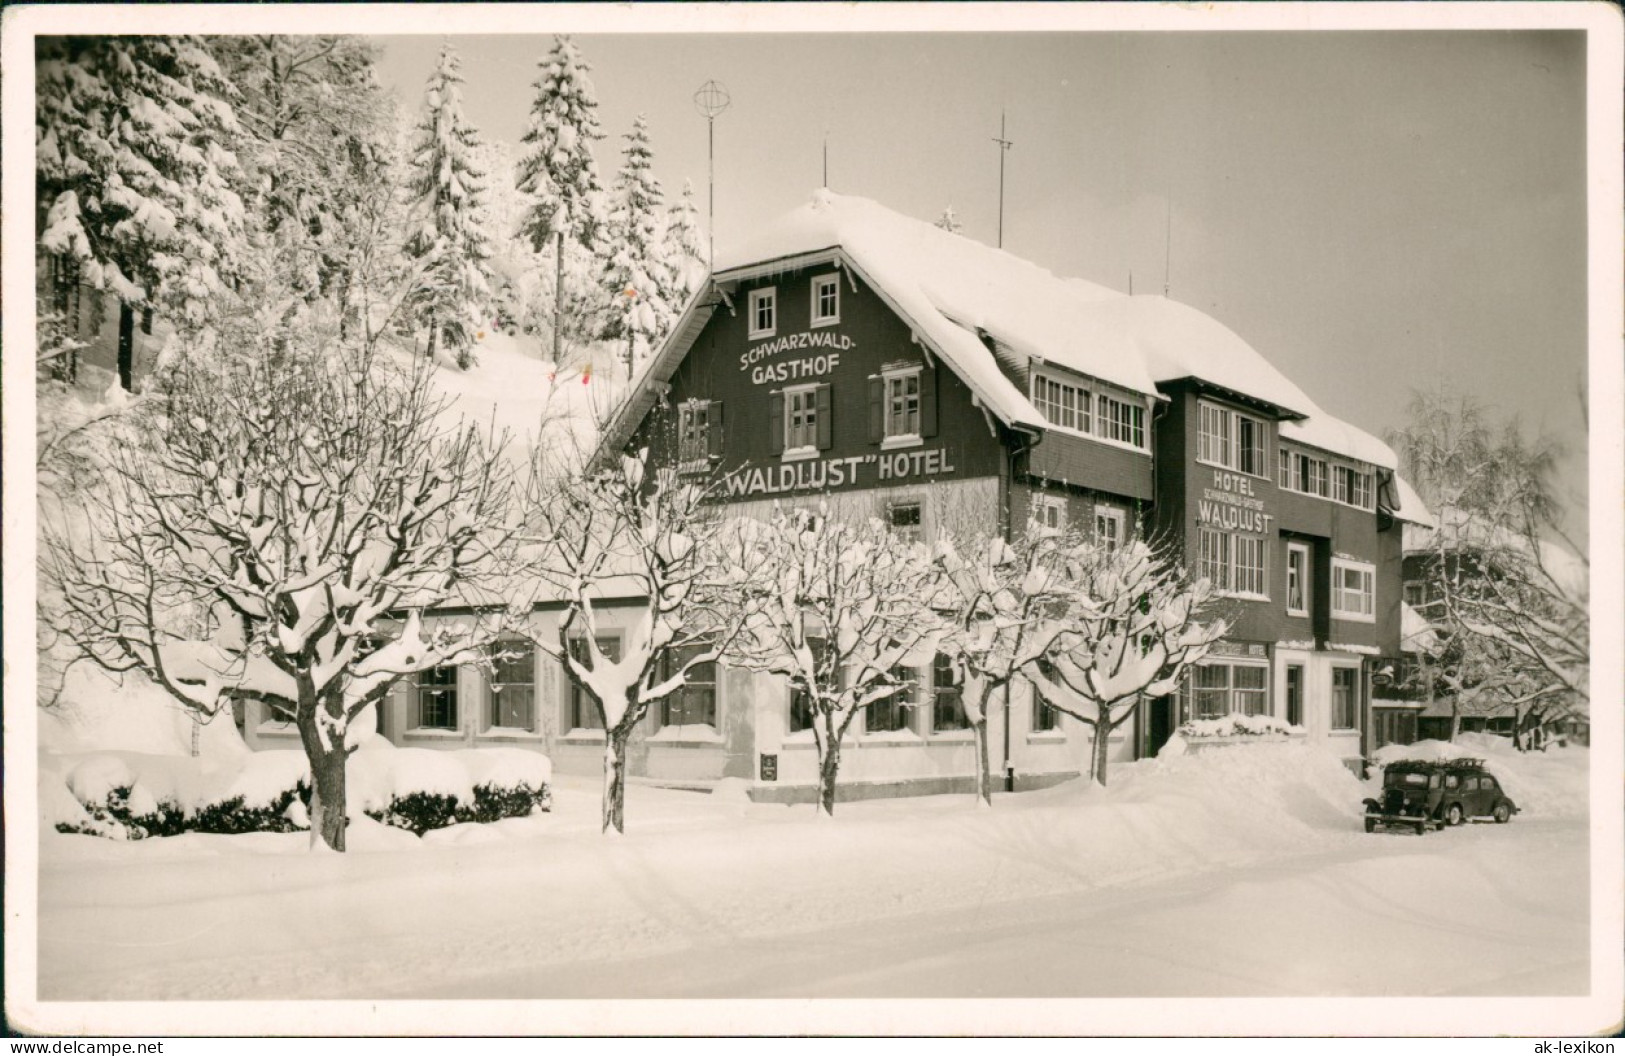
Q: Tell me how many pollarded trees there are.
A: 5